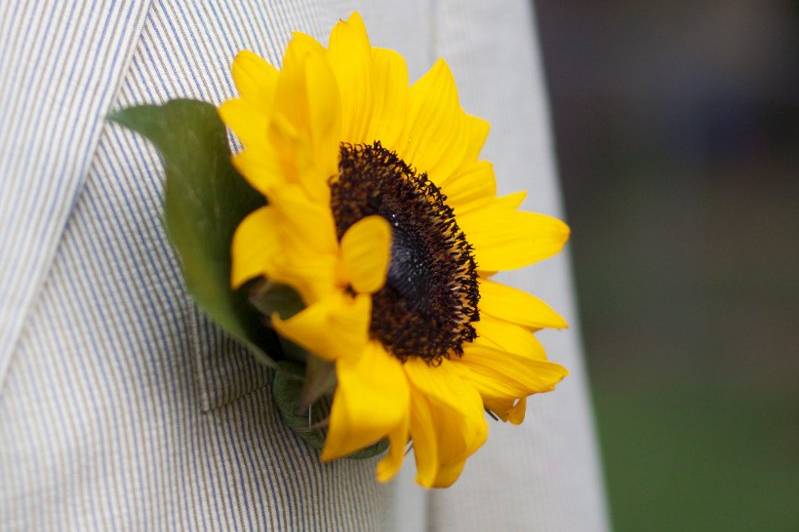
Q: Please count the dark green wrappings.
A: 1